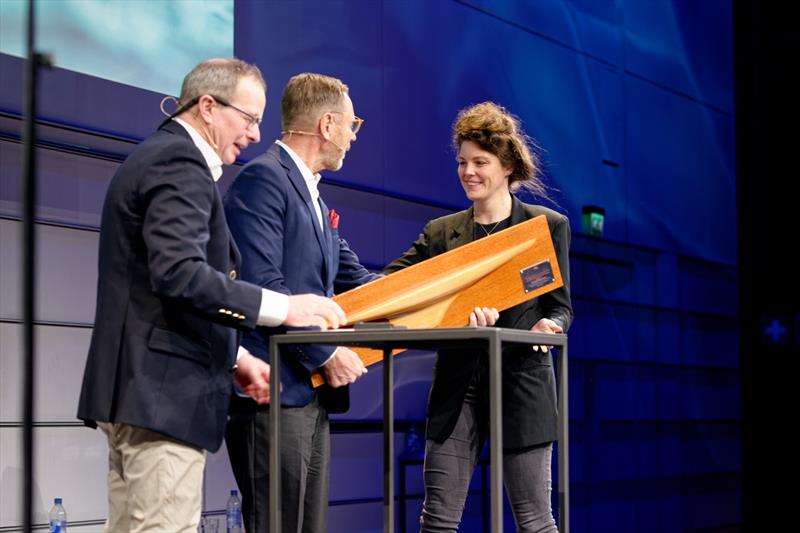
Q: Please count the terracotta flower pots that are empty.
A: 0